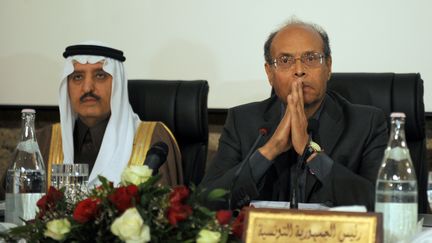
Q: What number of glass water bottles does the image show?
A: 2